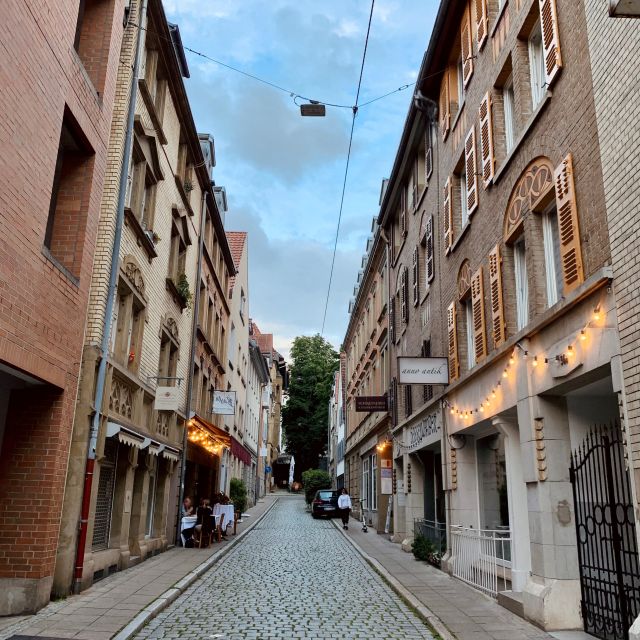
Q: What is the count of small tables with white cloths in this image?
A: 2